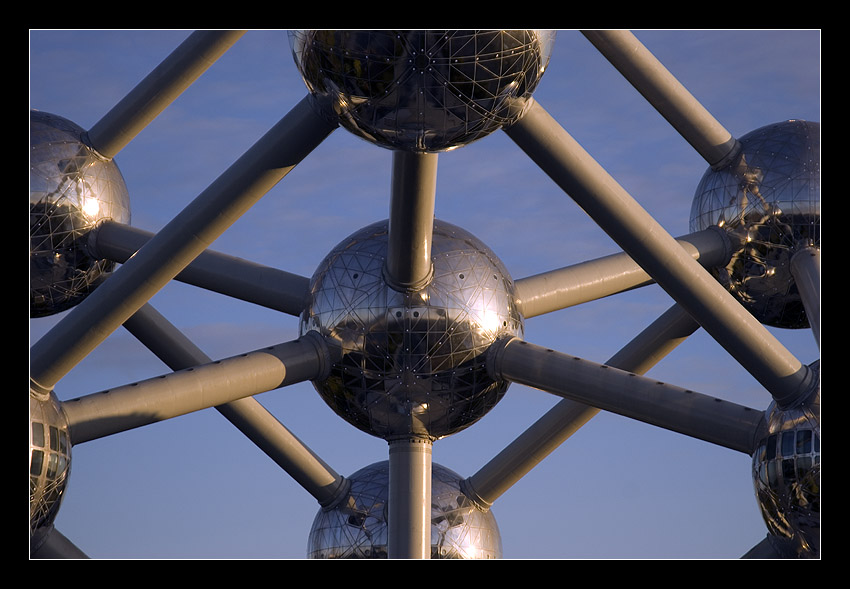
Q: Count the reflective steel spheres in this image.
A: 7